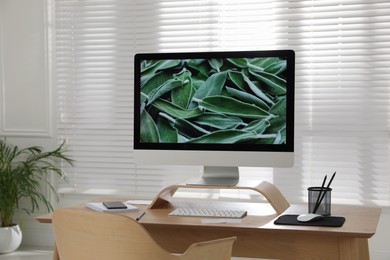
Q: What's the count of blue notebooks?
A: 0